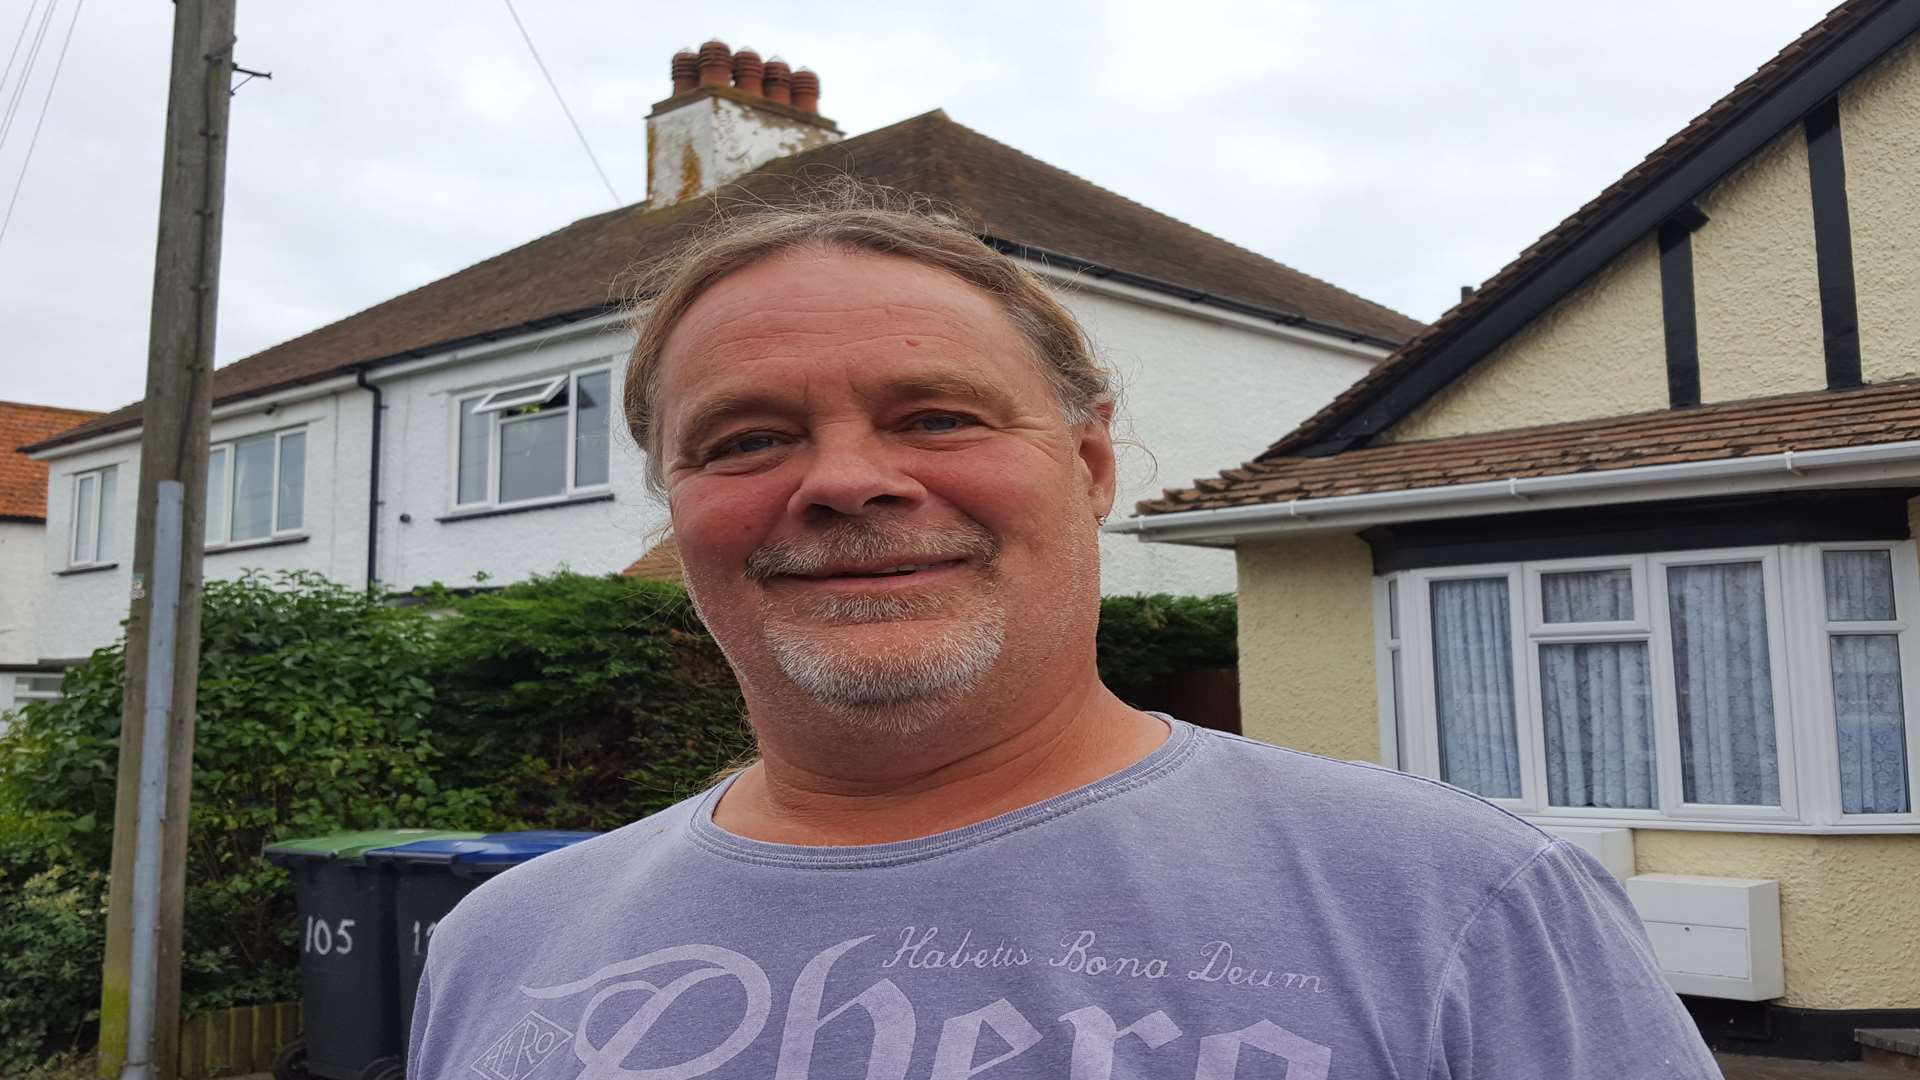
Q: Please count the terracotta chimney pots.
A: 5